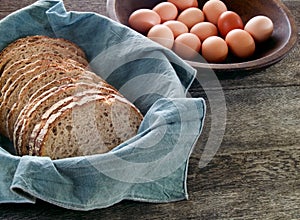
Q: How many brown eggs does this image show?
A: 13